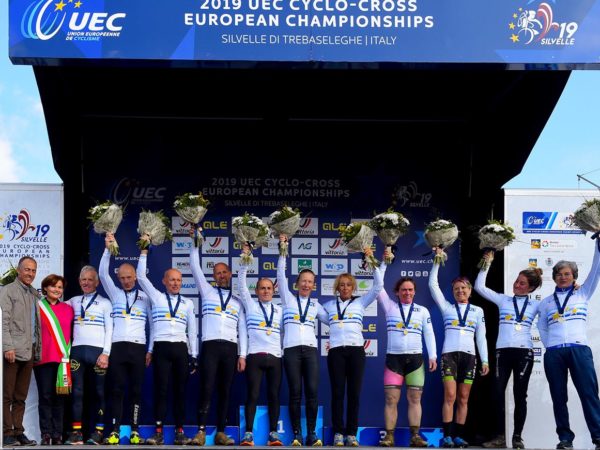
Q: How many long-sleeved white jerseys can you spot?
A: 11